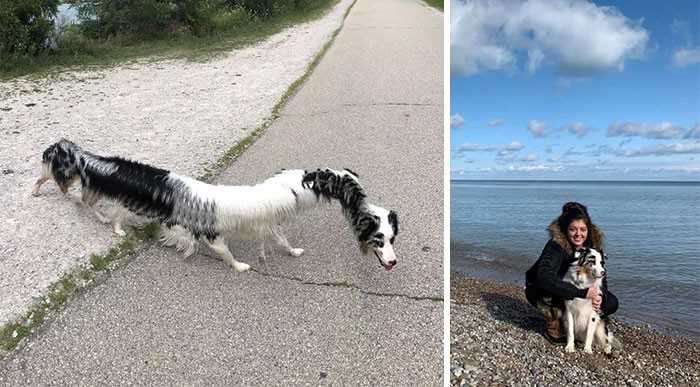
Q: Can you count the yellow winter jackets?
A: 0